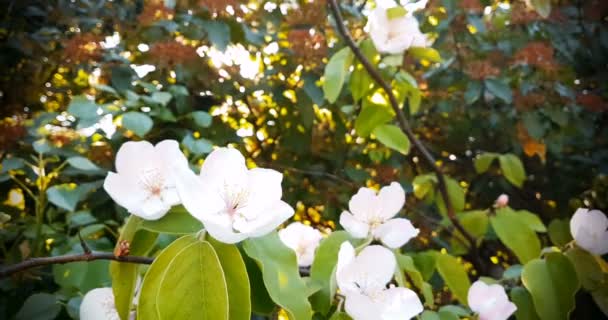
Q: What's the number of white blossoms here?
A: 9